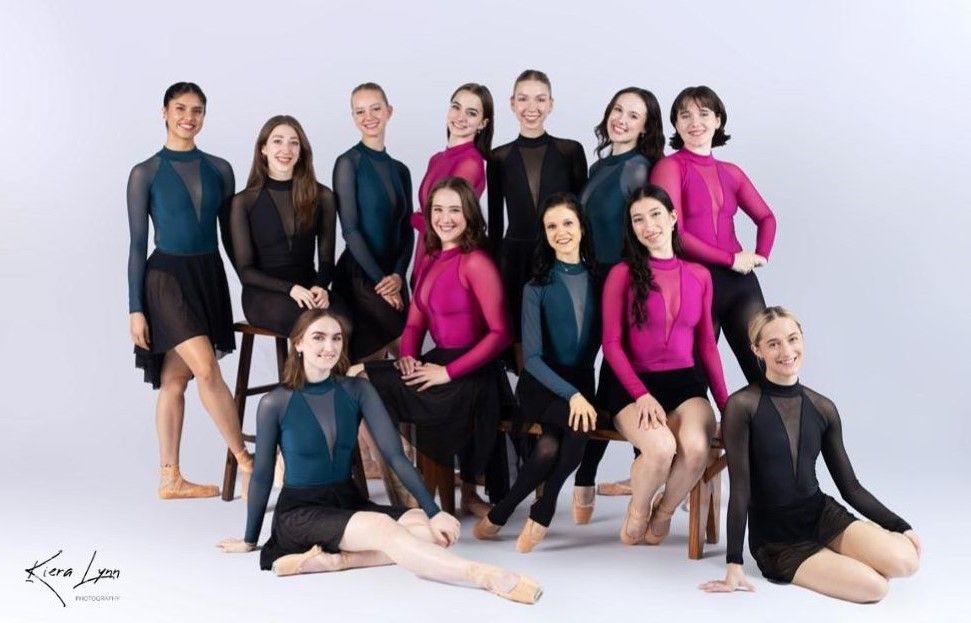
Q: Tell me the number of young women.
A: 12